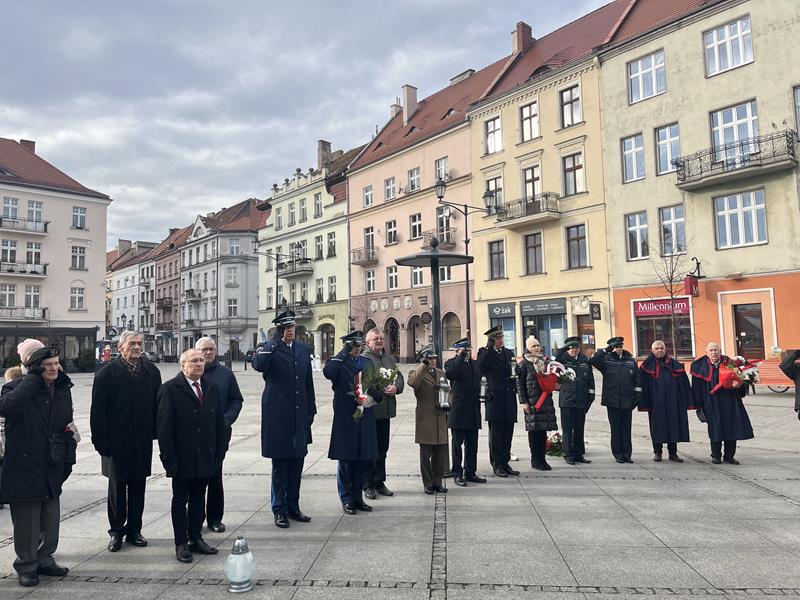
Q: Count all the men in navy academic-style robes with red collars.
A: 2